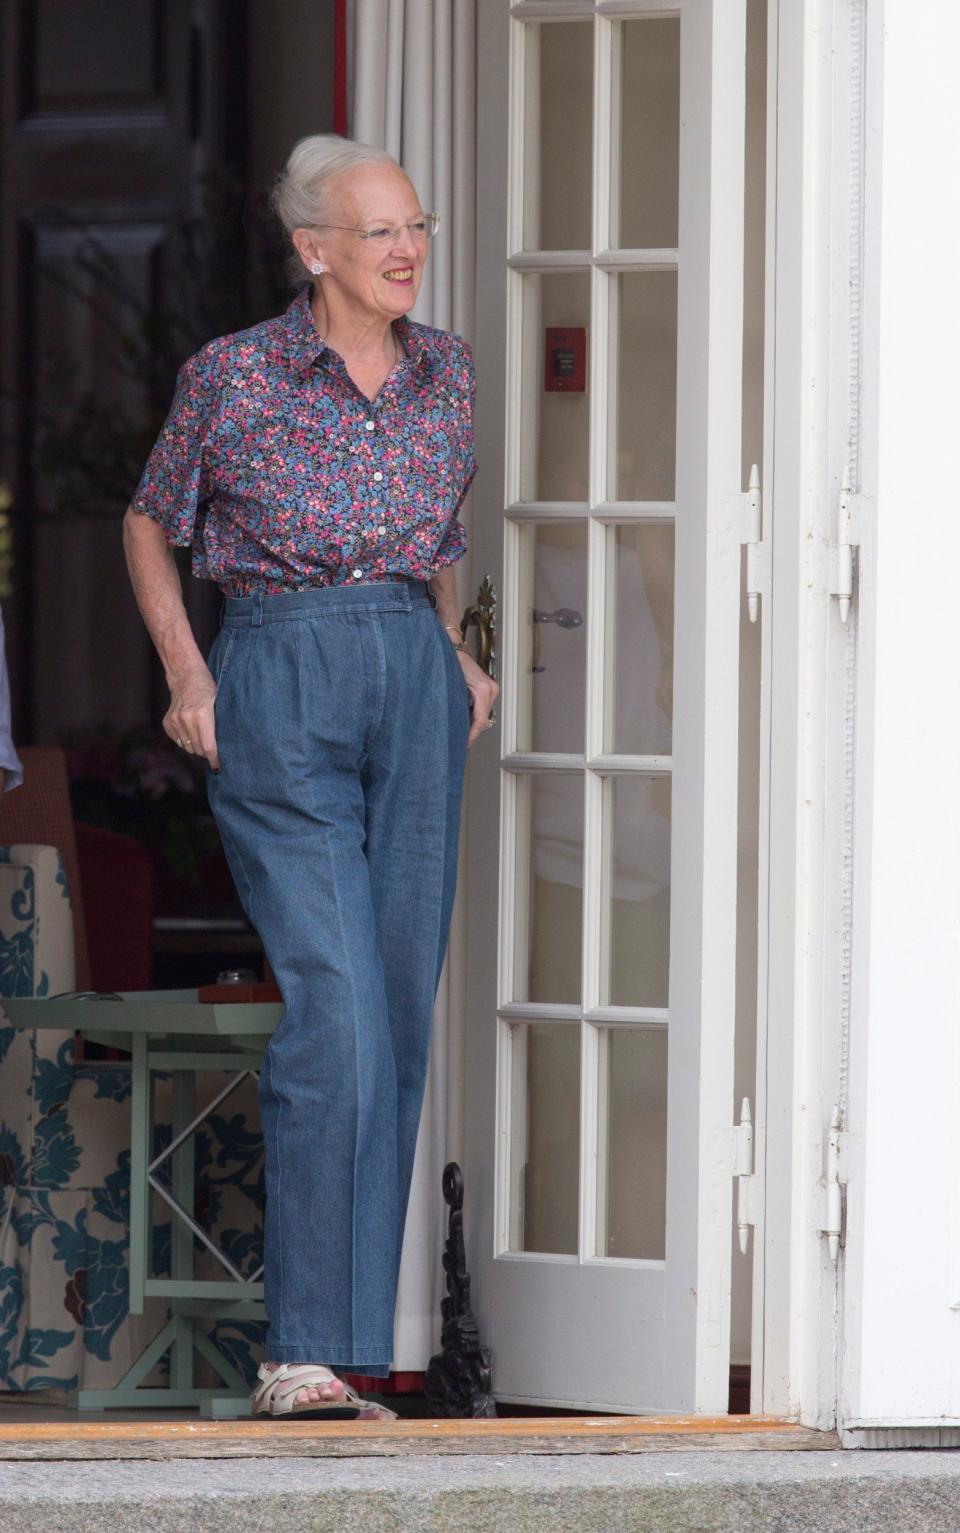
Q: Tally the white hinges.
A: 4